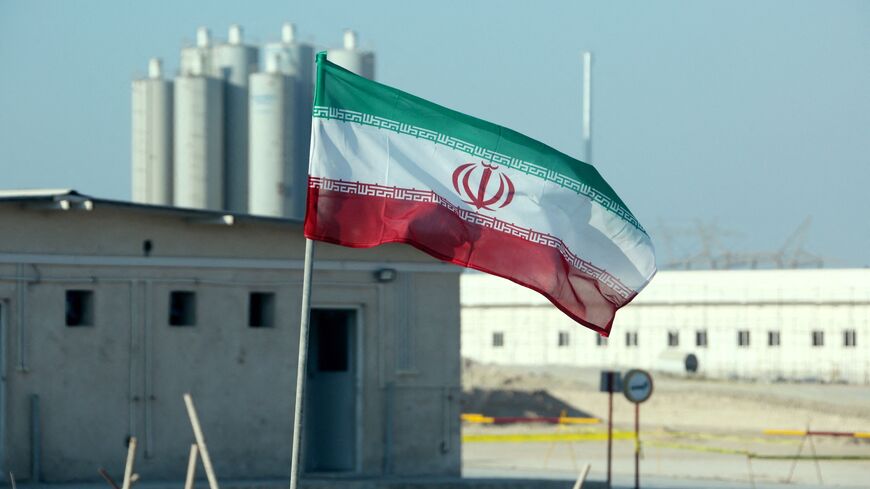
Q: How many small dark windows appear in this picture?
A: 13